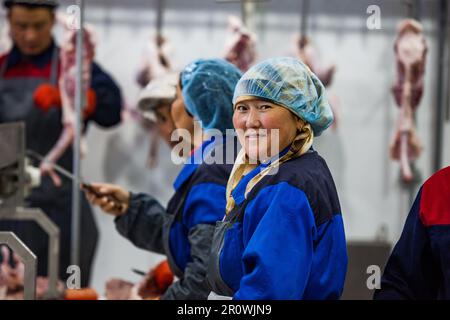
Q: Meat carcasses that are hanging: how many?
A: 5